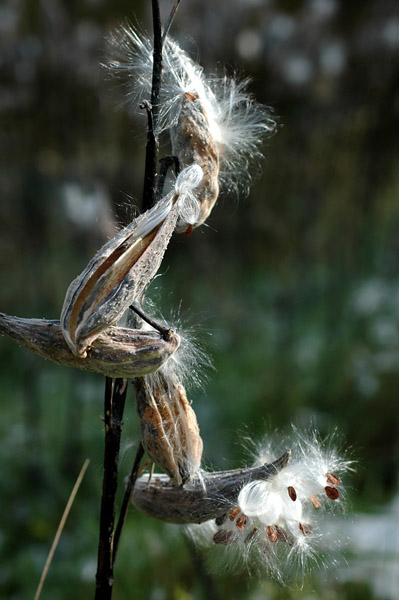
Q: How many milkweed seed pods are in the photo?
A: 5